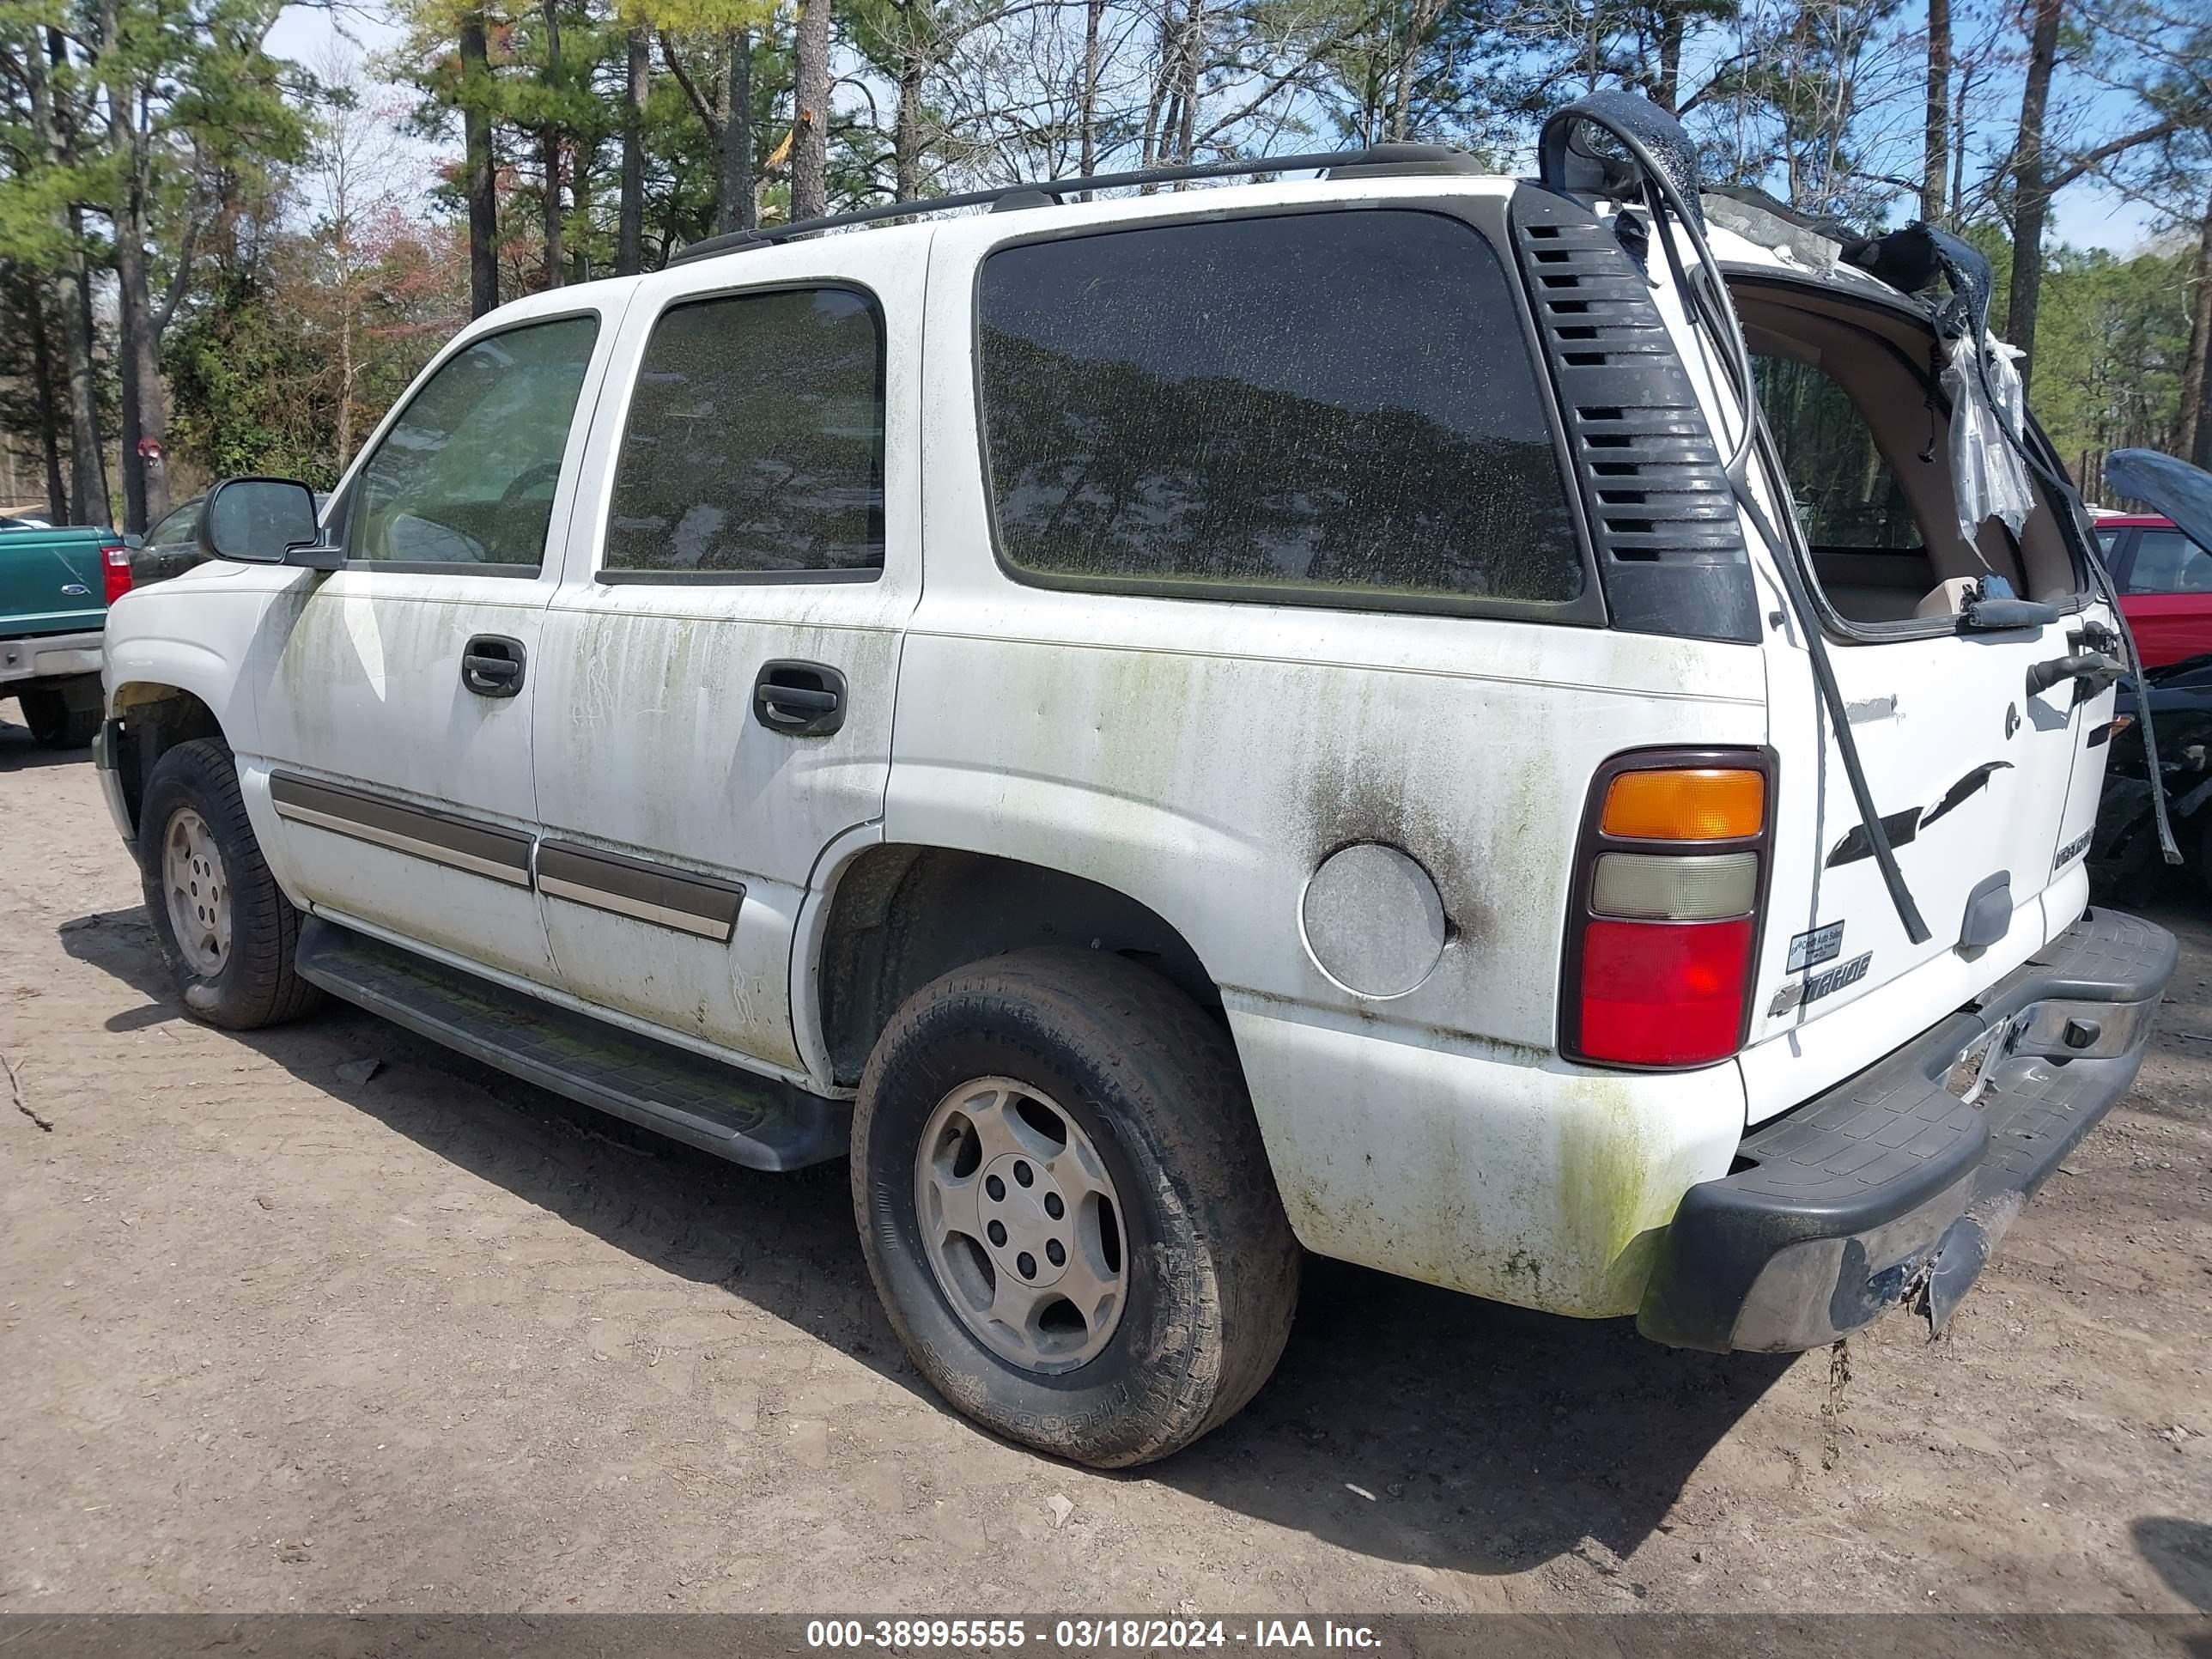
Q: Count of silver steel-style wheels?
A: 2